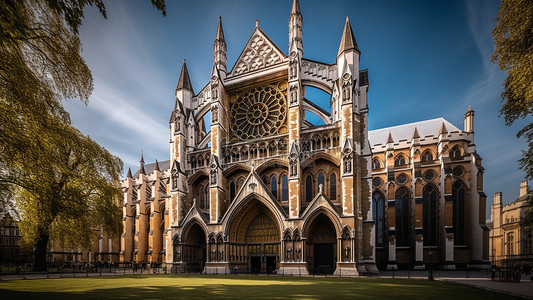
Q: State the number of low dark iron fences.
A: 1